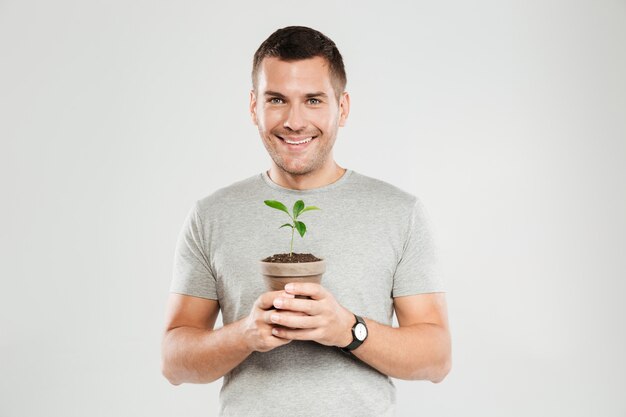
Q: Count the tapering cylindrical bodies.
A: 1